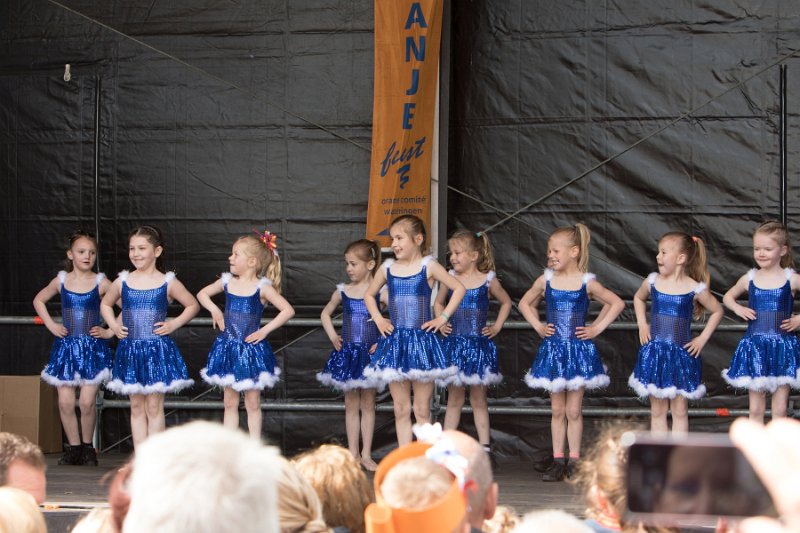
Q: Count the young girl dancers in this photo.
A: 9